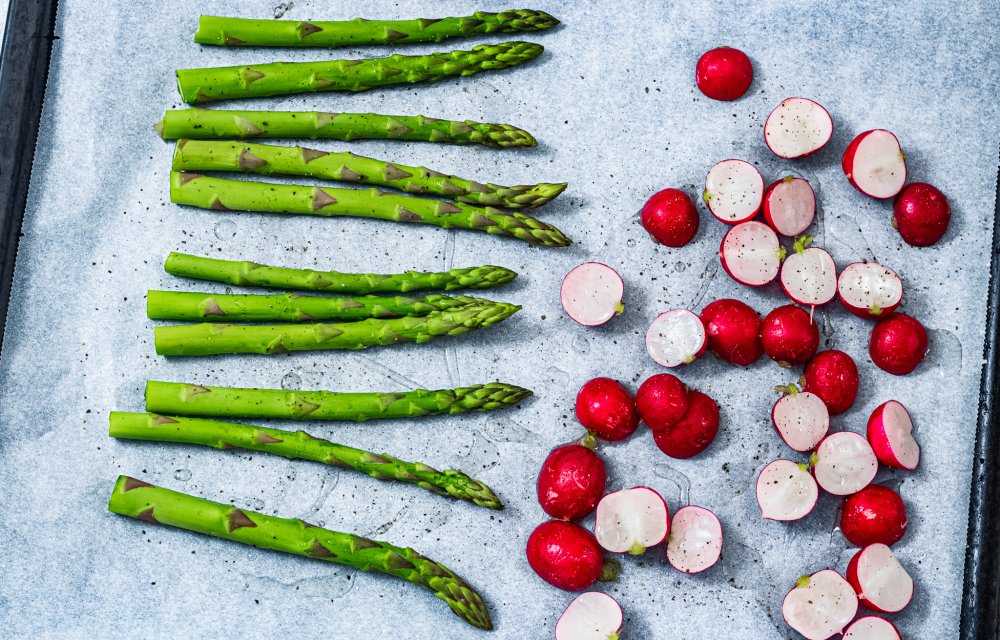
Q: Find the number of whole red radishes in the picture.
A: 13